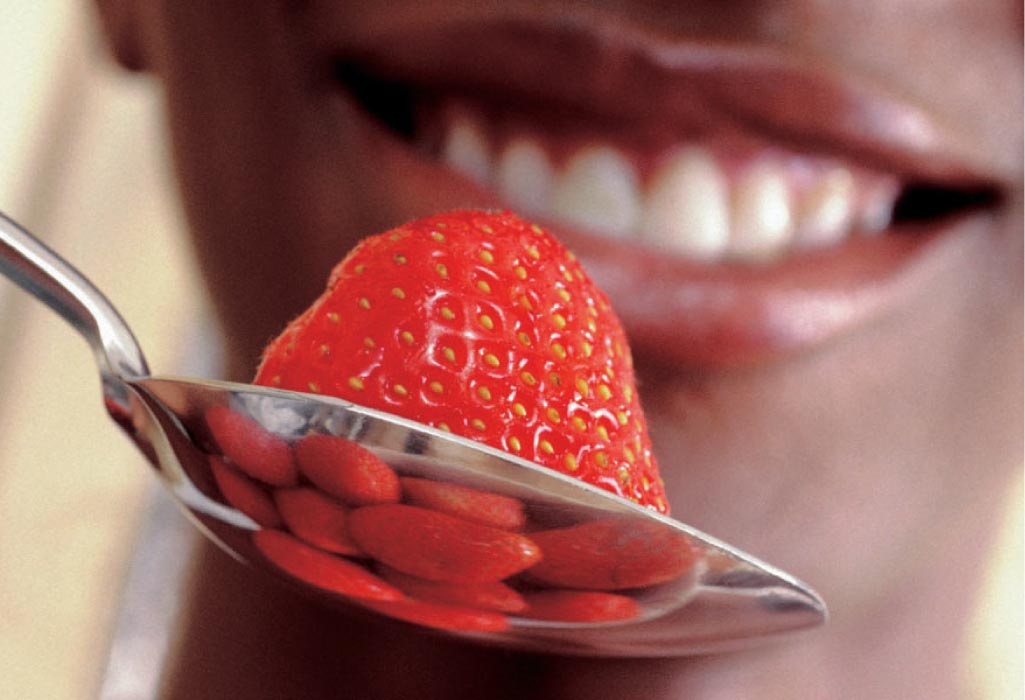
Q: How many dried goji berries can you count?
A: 0